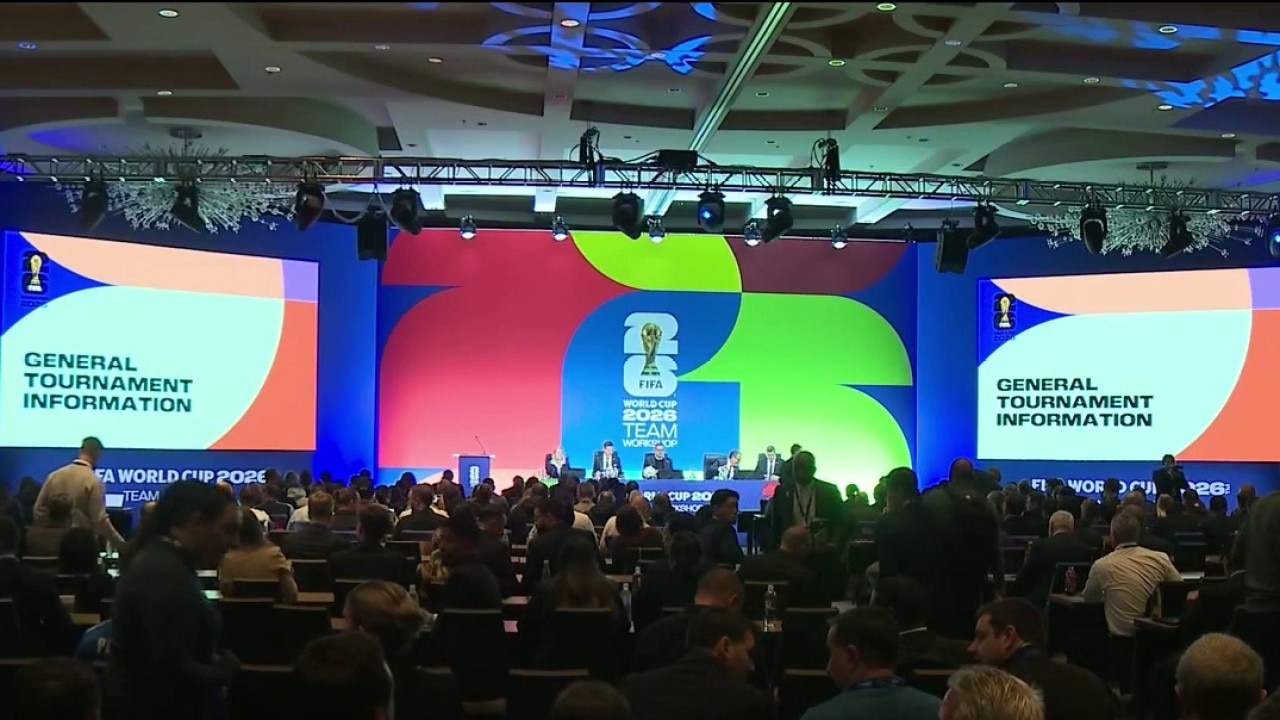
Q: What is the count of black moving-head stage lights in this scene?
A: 11